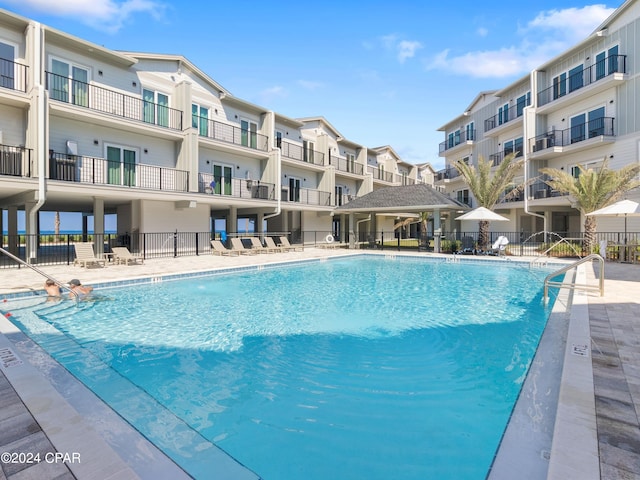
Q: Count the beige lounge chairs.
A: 7